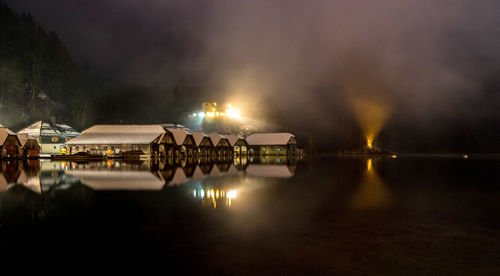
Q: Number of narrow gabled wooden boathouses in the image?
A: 7